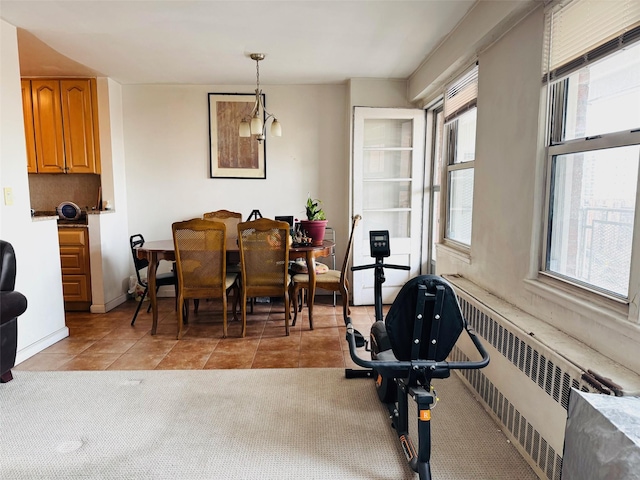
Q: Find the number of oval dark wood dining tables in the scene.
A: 1